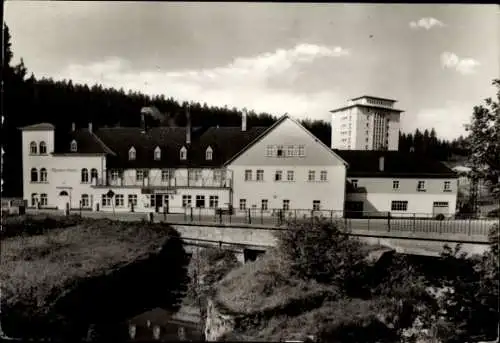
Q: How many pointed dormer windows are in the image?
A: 5